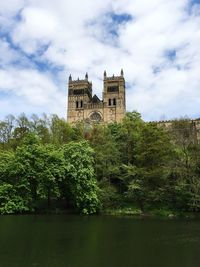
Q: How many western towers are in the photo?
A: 2